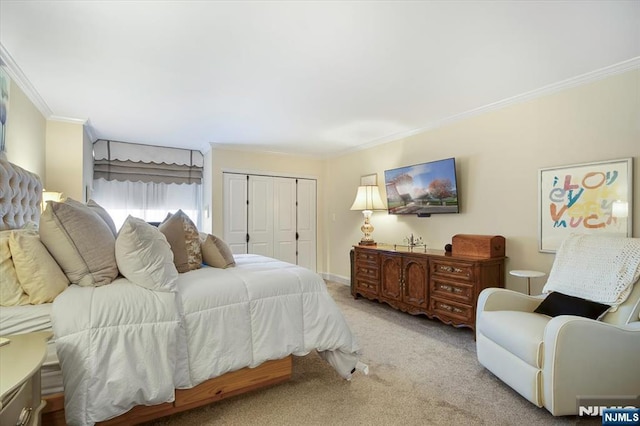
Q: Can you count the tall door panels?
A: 4